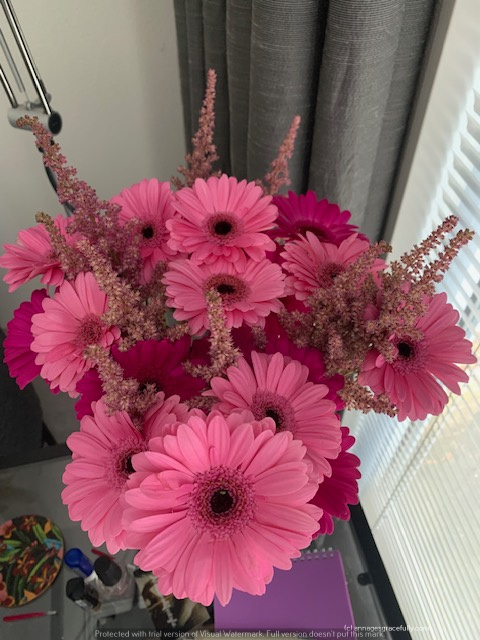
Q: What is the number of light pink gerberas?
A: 10